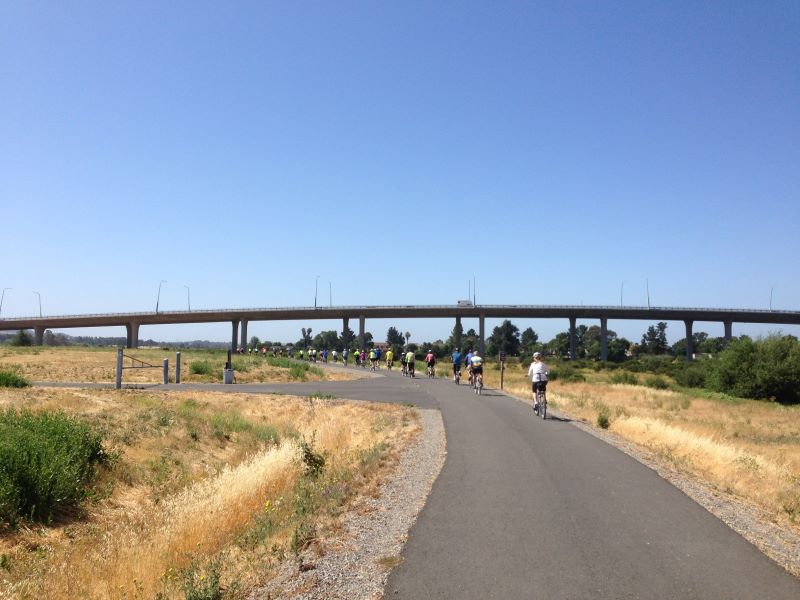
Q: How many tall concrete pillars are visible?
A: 12